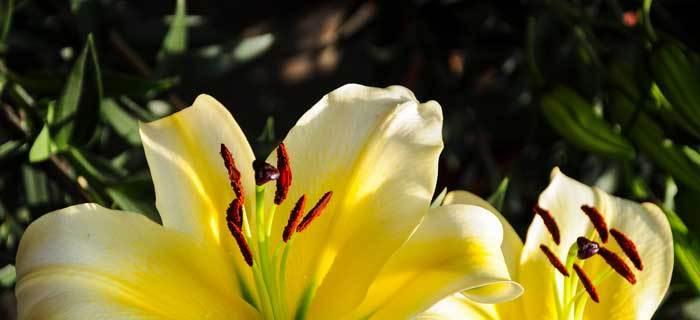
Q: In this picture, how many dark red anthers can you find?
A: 12